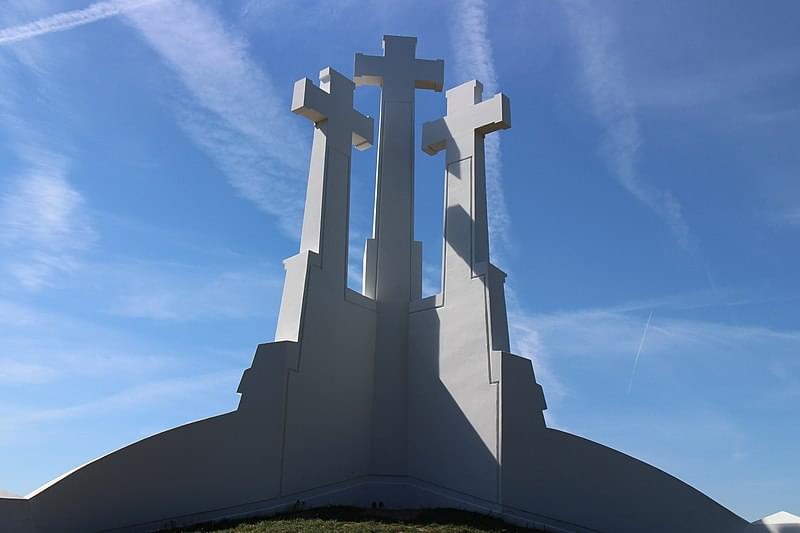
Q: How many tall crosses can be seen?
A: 3